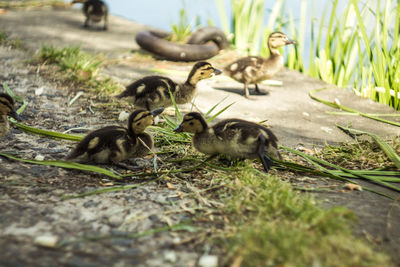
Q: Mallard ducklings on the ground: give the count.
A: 6